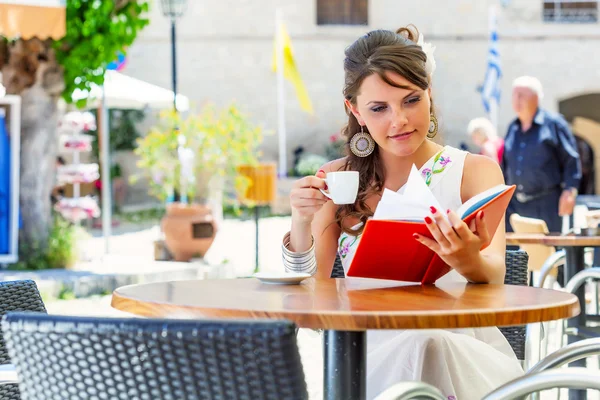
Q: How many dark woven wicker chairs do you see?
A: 3